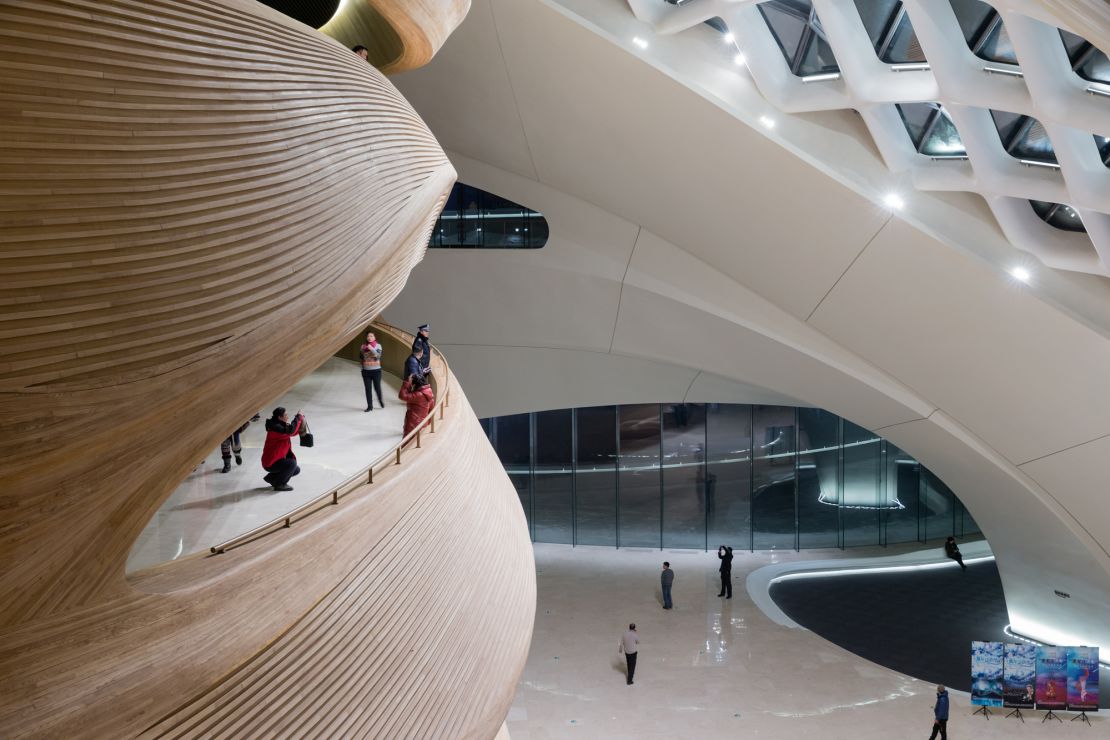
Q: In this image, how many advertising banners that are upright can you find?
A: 4